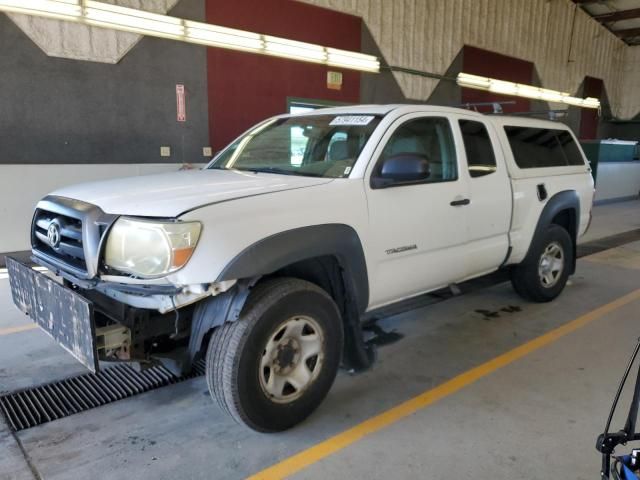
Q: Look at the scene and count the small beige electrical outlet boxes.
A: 2